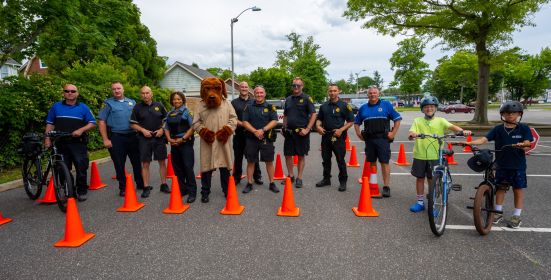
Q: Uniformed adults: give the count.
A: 9